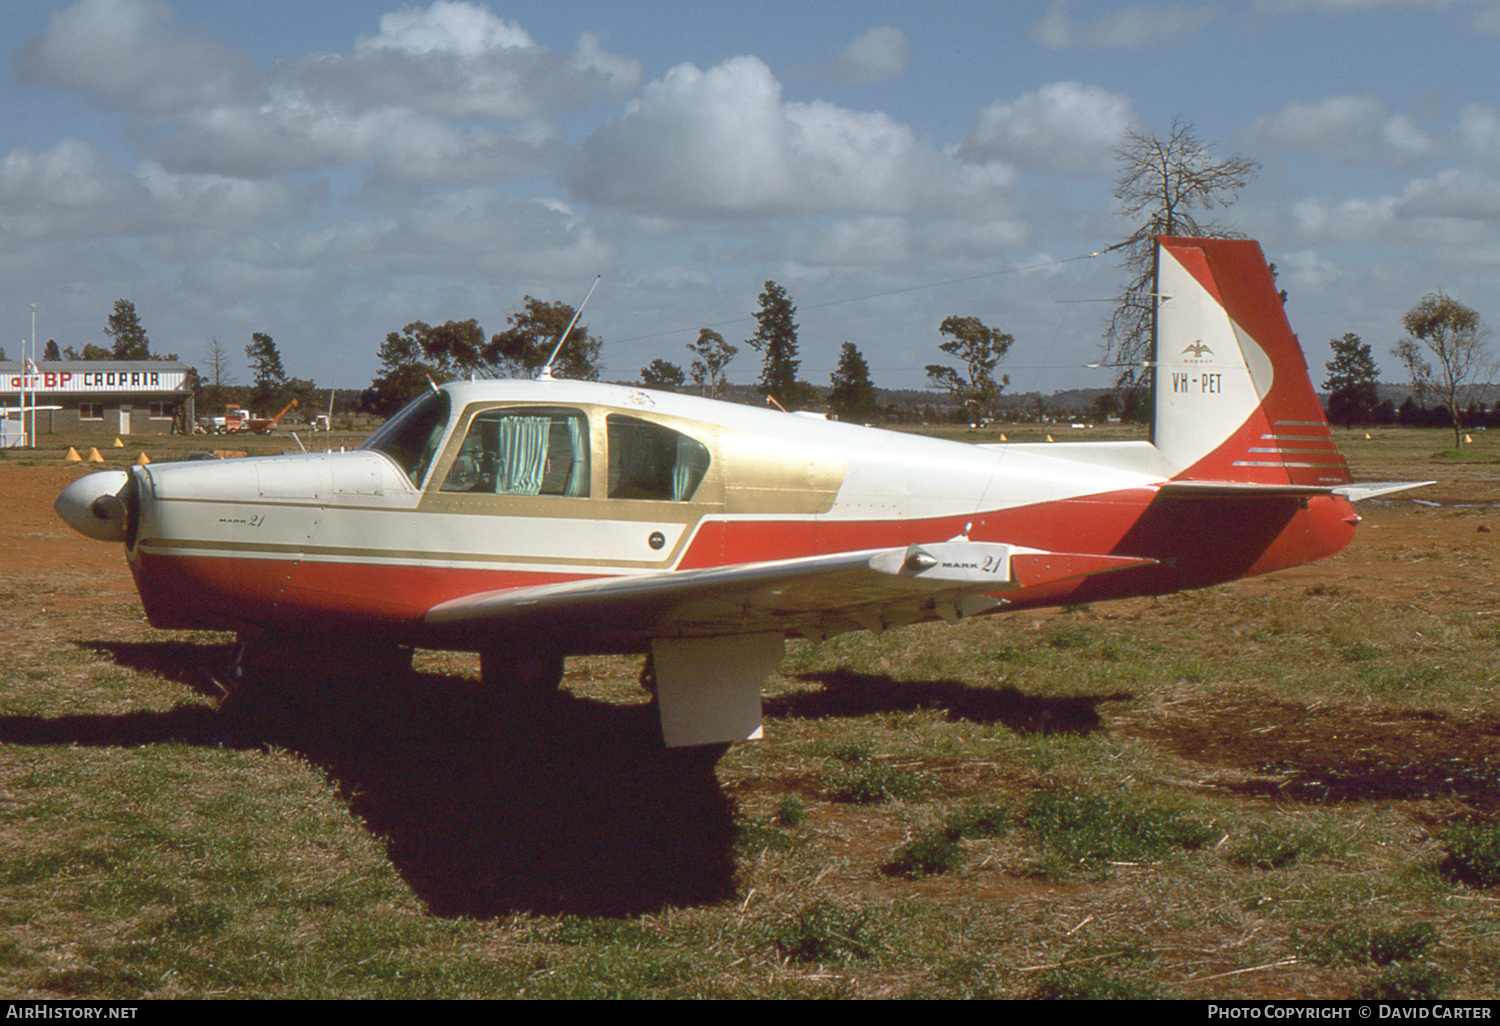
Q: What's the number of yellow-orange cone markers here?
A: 8